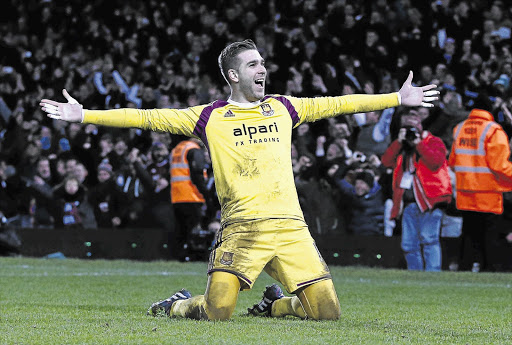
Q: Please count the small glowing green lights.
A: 6